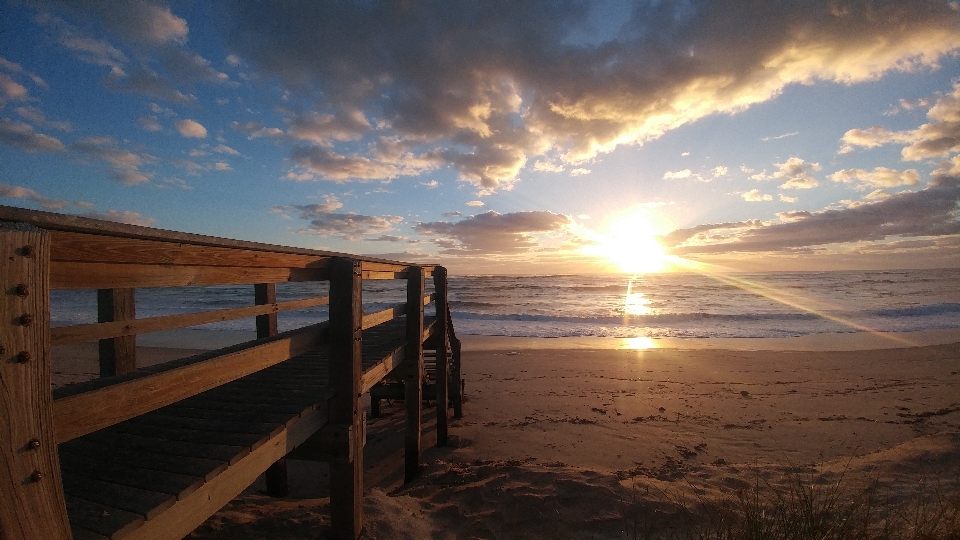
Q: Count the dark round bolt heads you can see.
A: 6